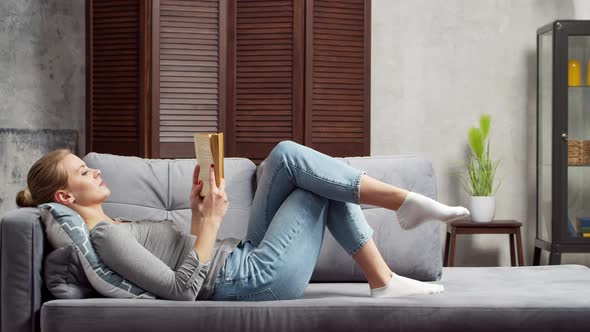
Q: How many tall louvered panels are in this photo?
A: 4